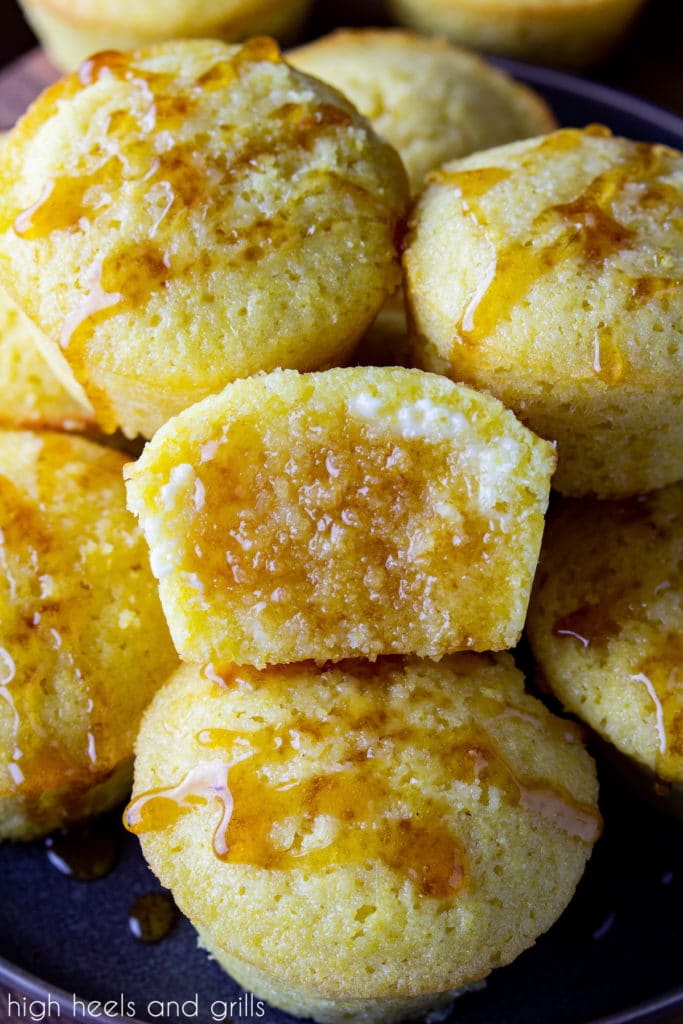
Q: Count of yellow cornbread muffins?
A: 10